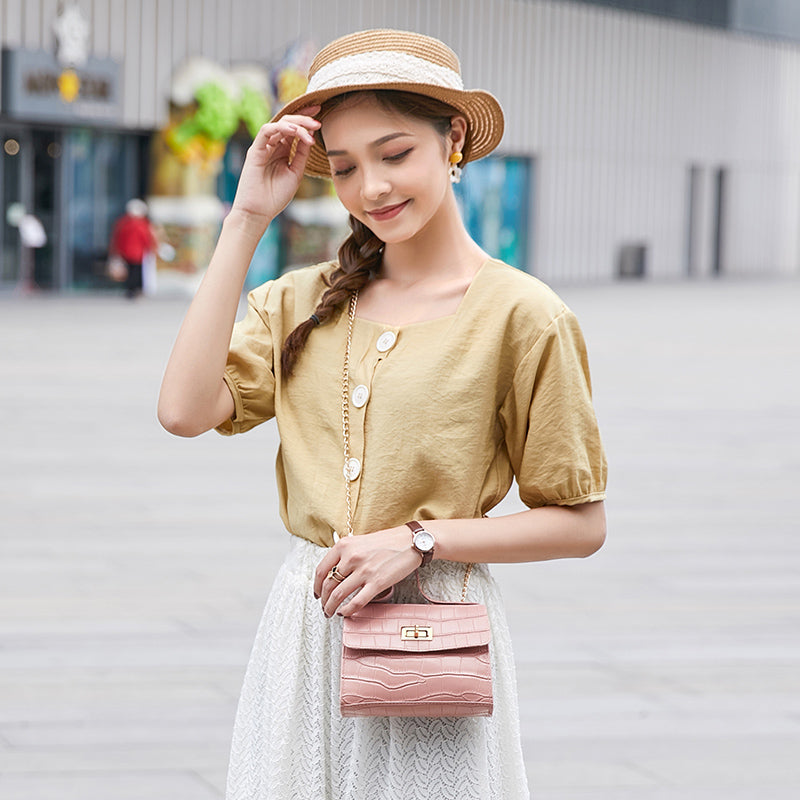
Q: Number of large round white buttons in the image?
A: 3